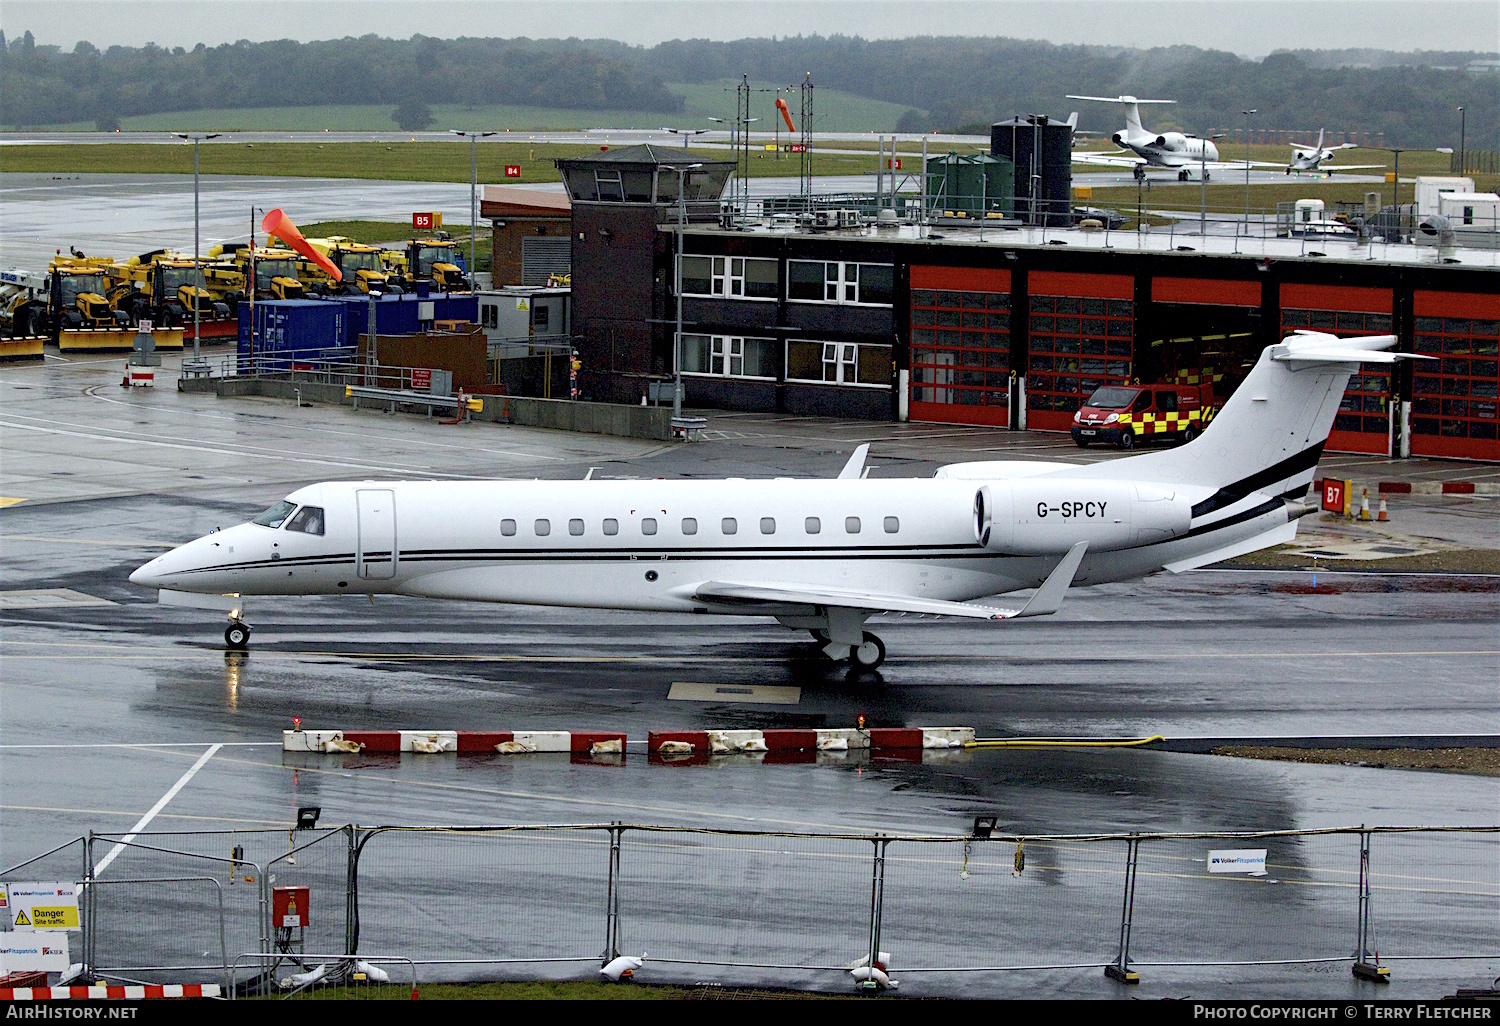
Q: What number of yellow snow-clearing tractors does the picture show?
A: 5